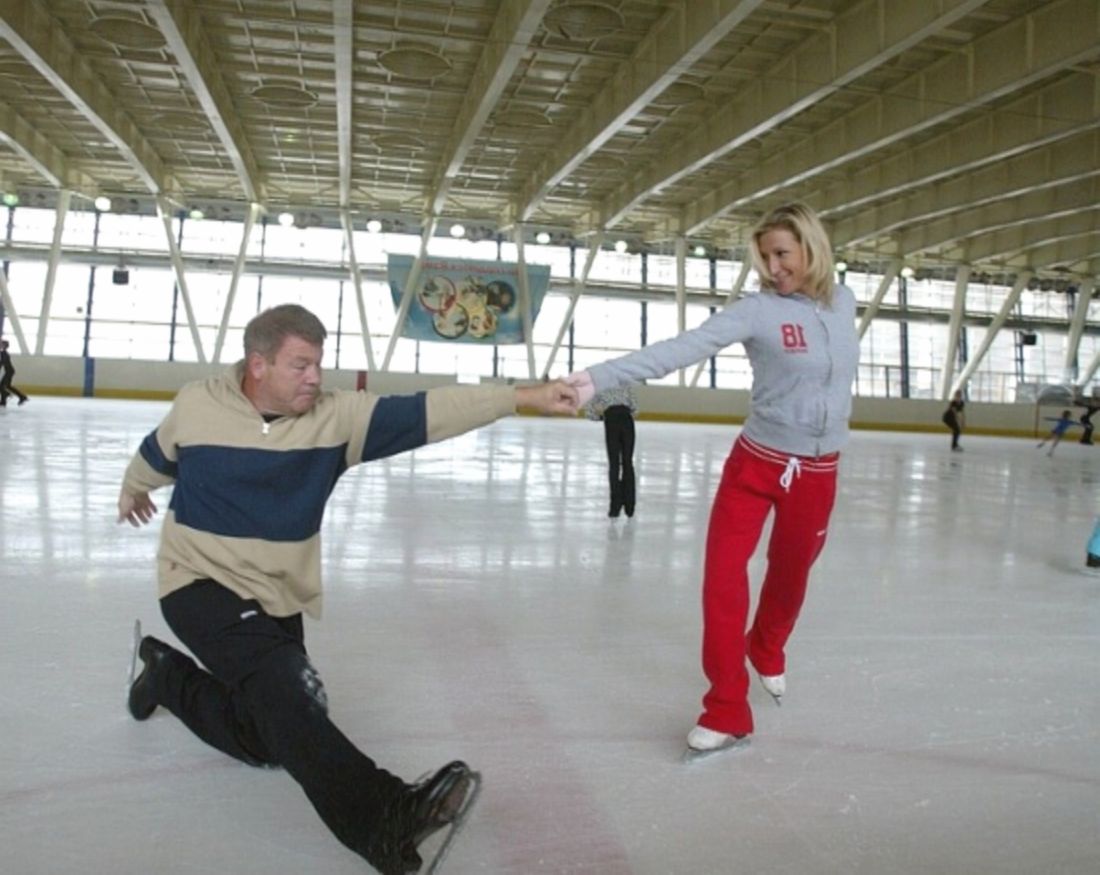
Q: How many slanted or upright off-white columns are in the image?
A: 15